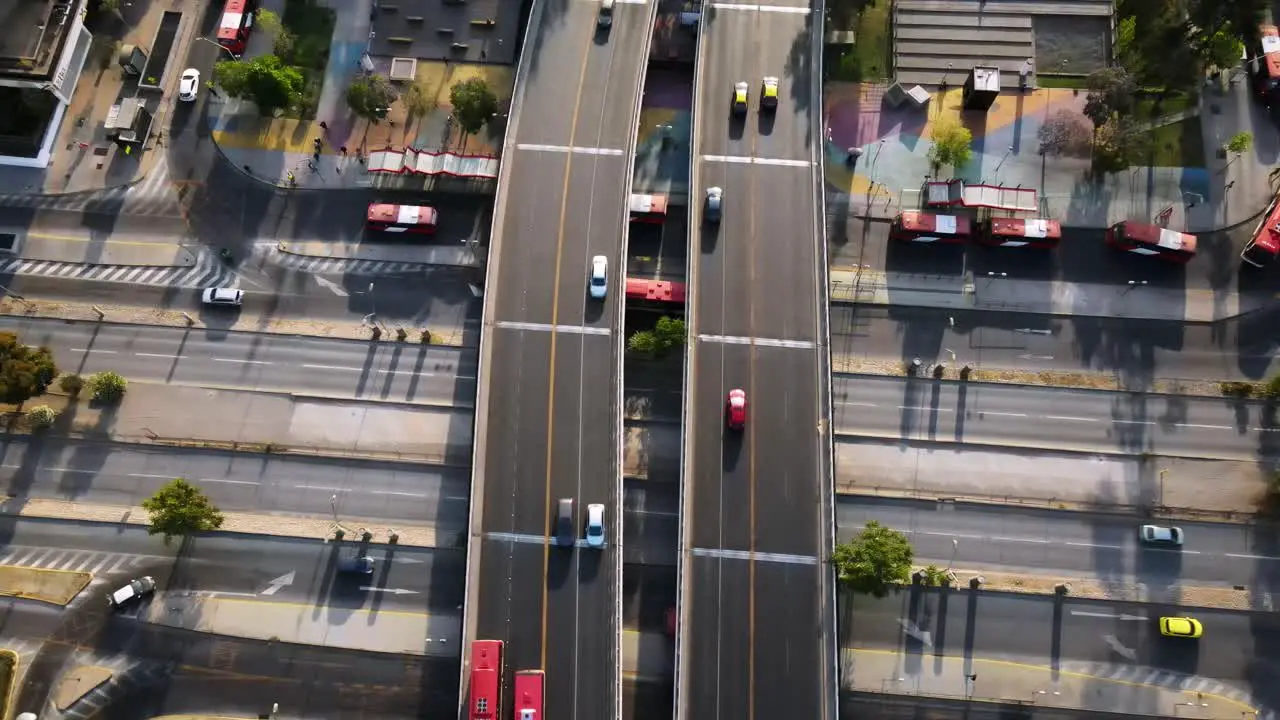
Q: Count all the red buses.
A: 11